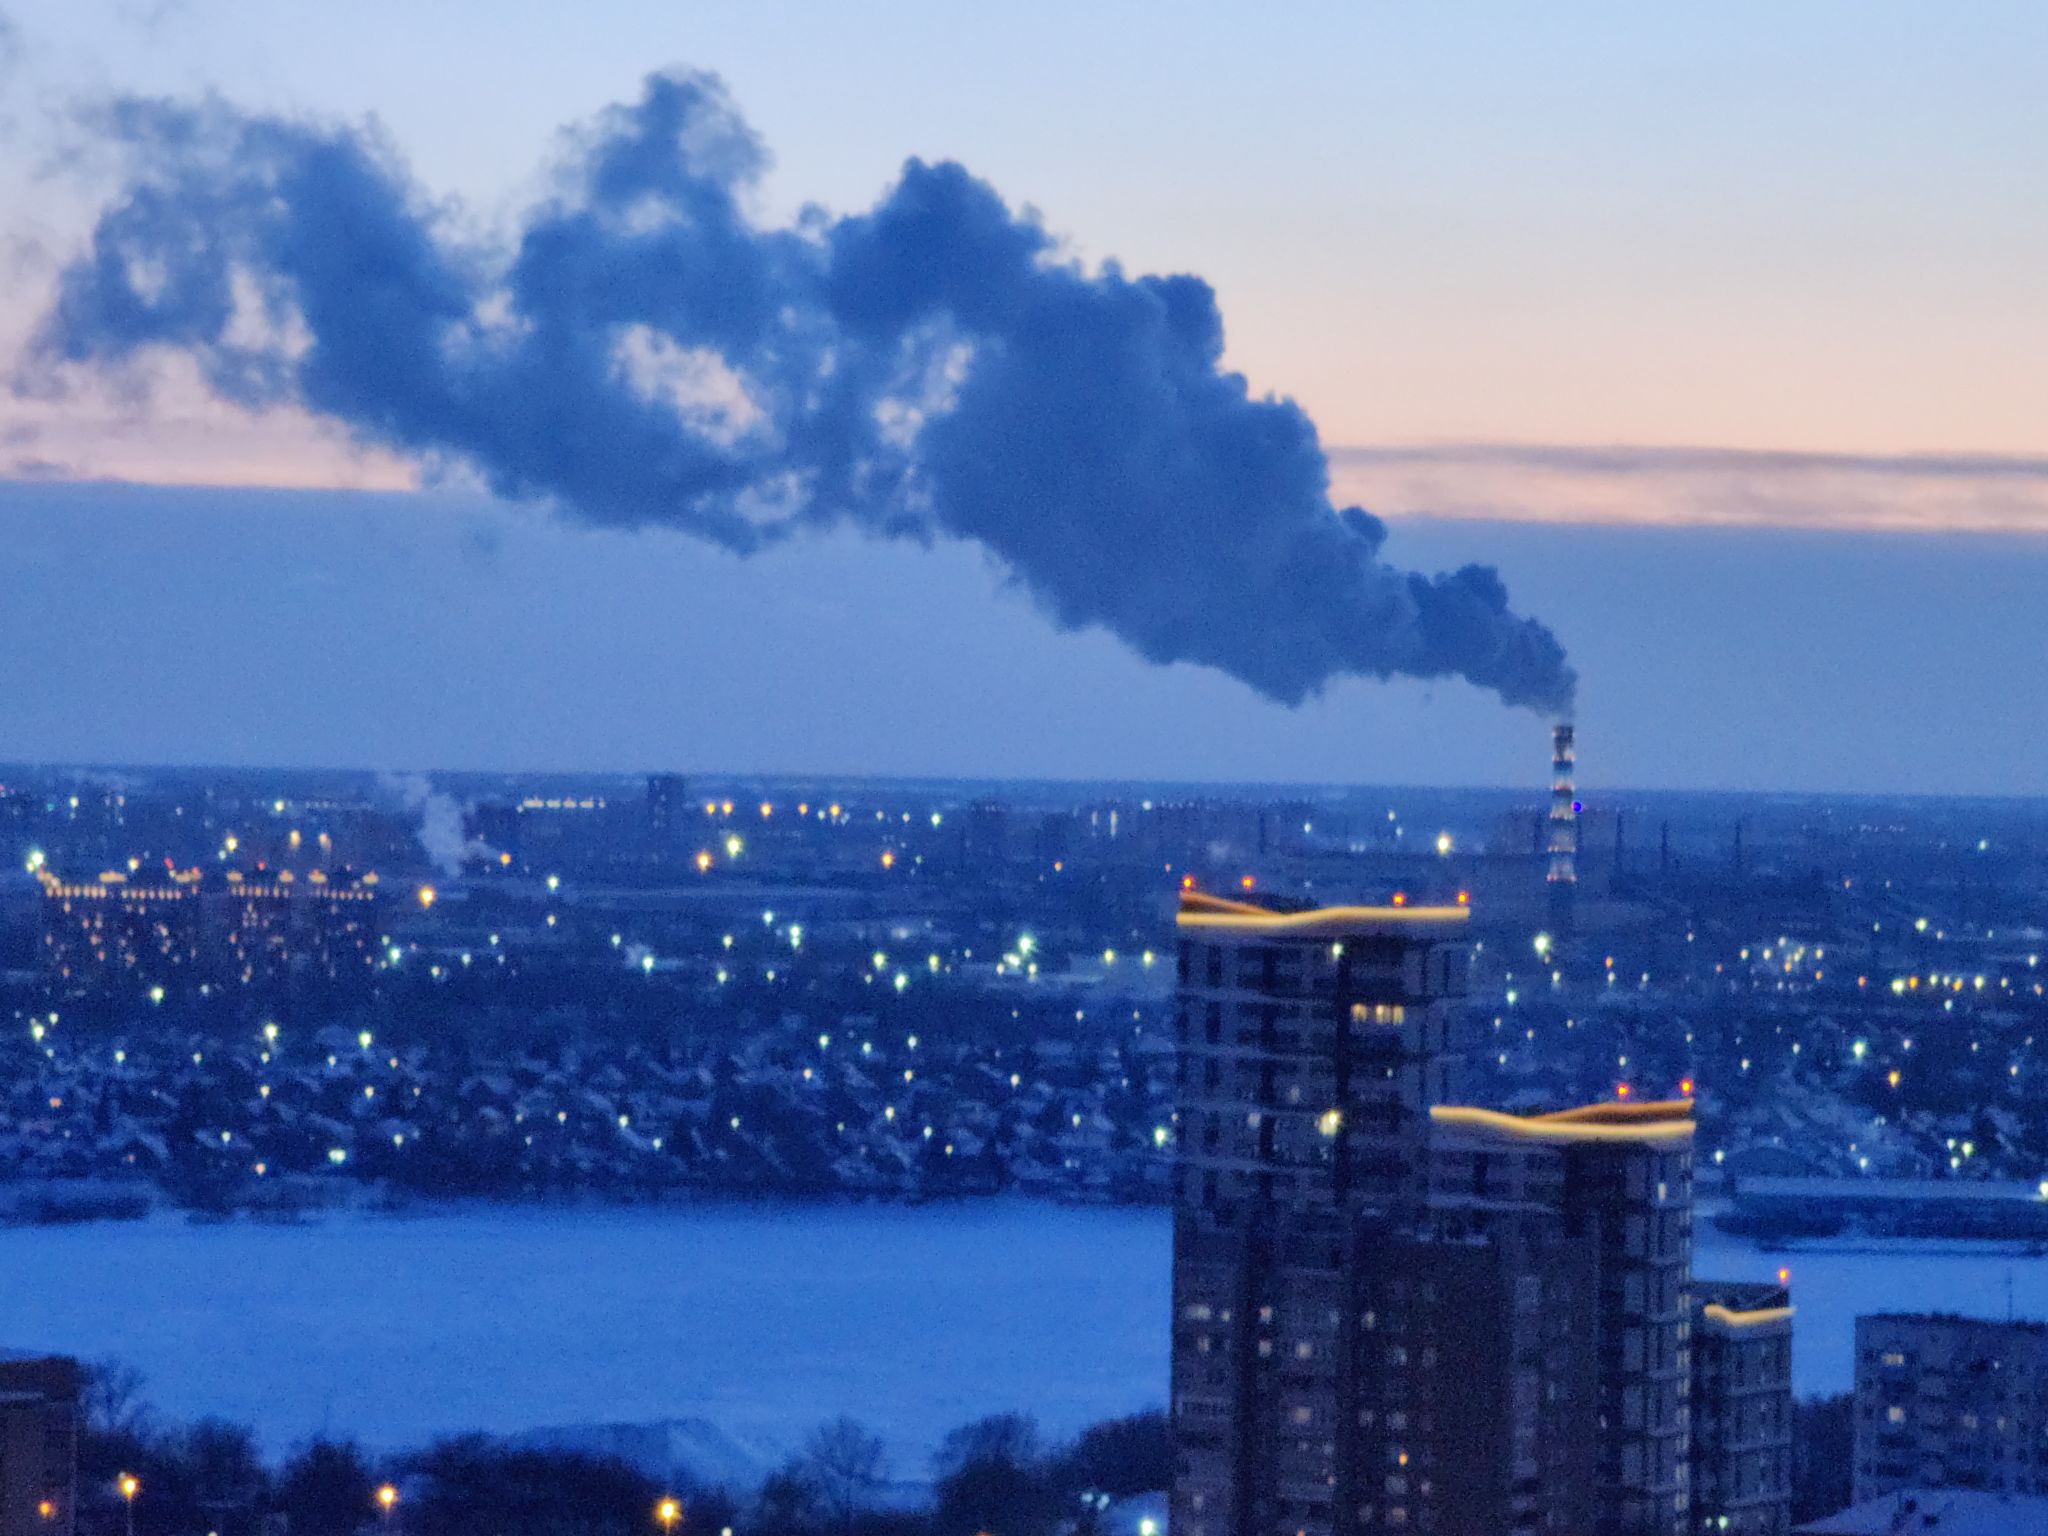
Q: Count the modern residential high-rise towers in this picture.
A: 3